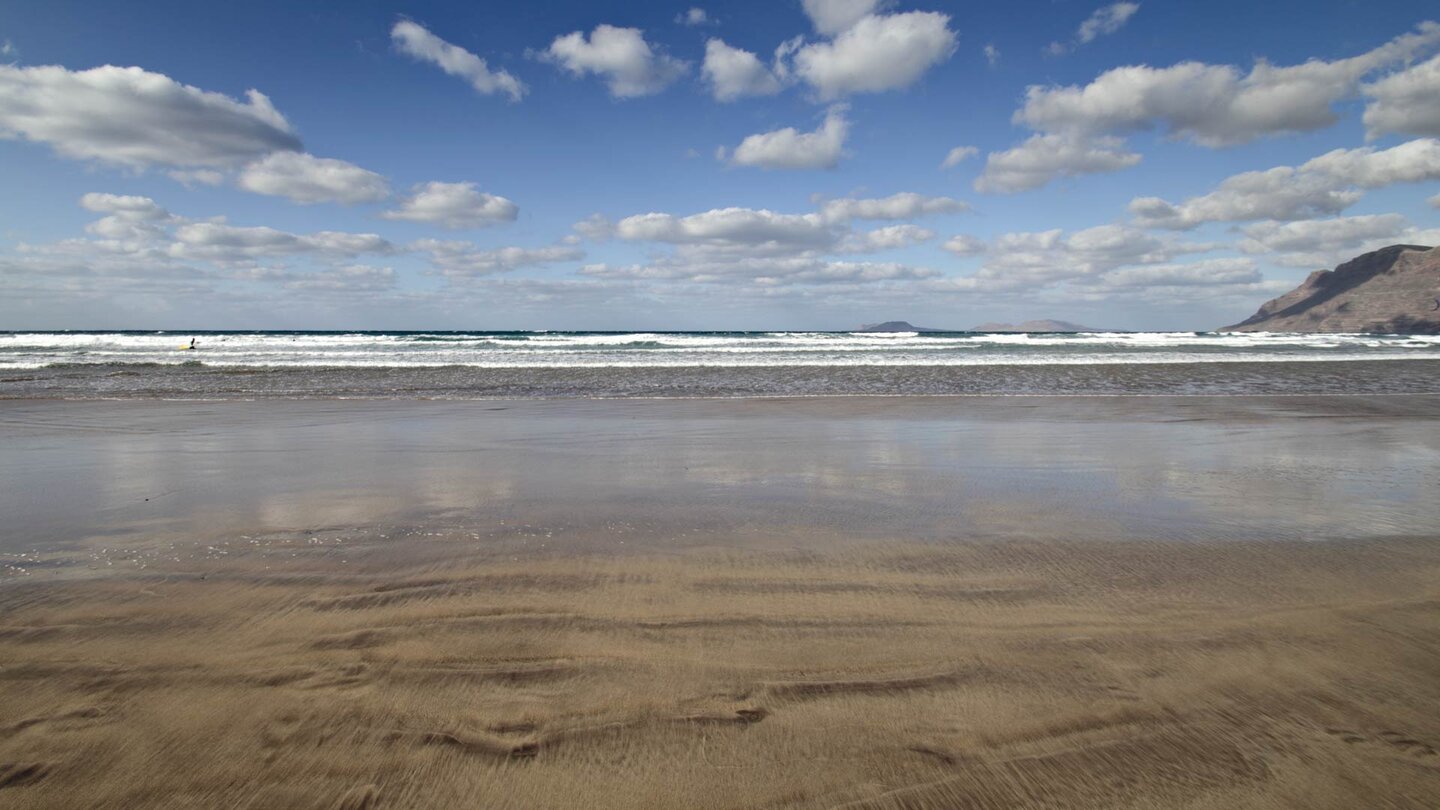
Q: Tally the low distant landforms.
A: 2